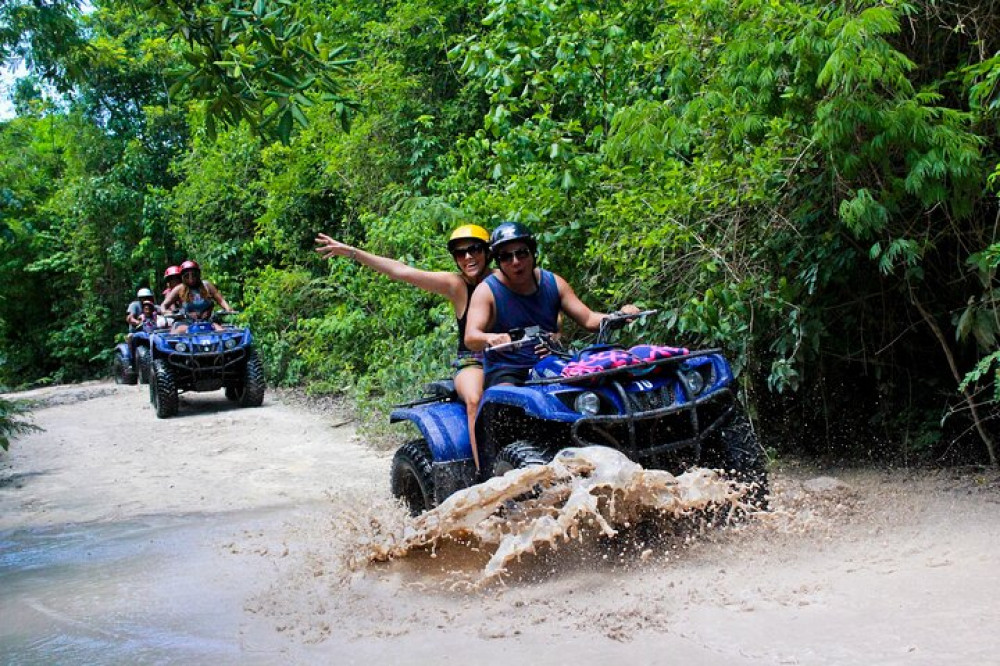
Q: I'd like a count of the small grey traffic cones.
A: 0